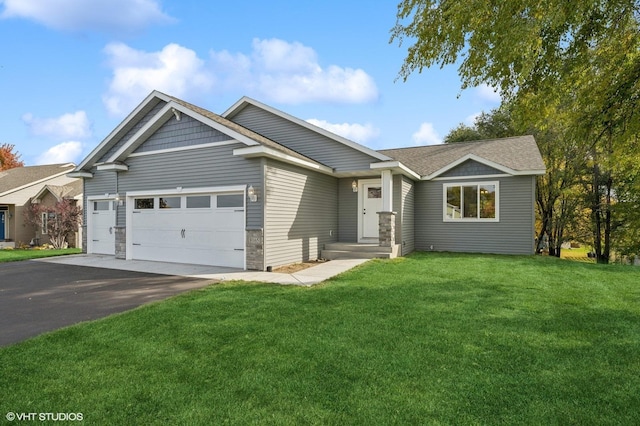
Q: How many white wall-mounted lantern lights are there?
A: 3